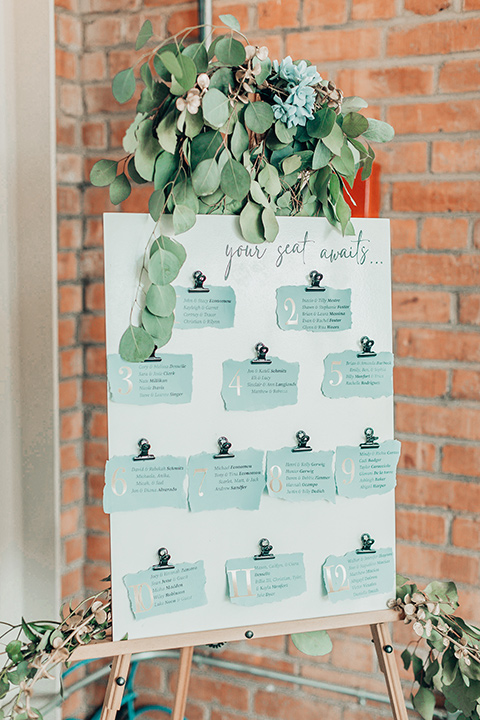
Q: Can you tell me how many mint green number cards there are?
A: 12